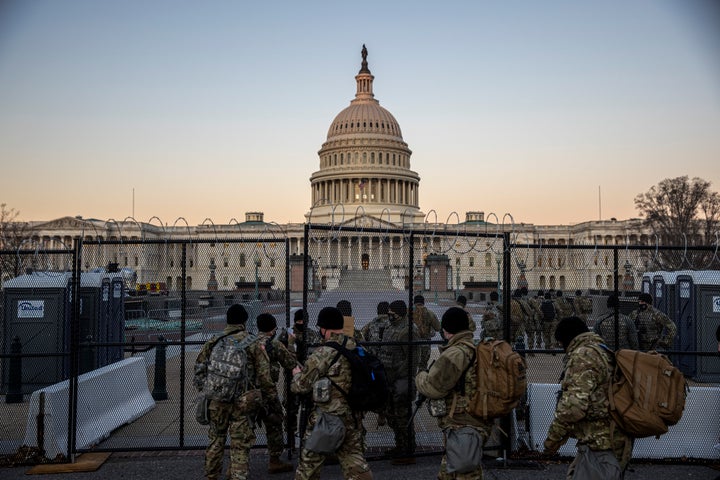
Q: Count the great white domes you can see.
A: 1